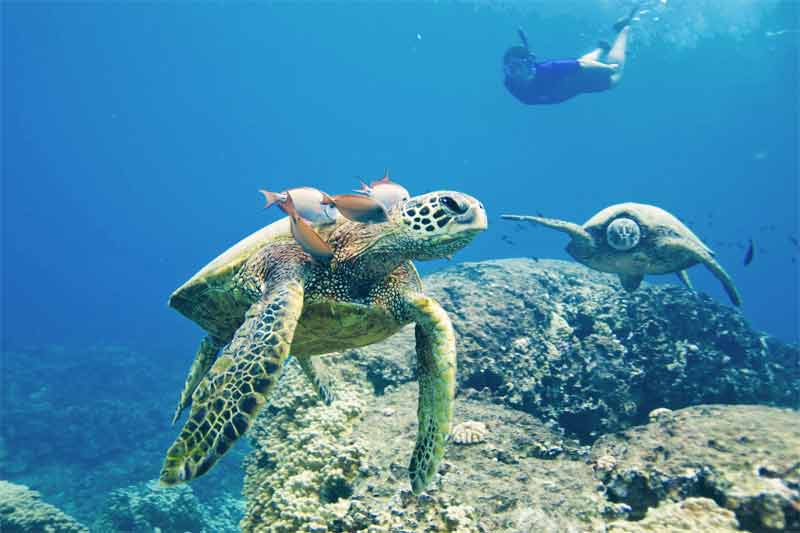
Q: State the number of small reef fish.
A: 4